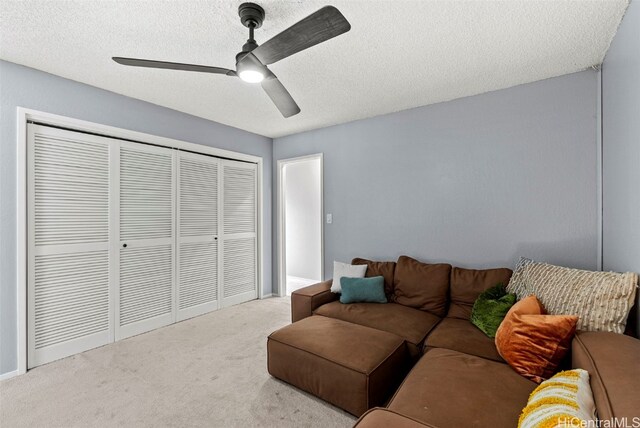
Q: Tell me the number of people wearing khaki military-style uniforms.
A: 0